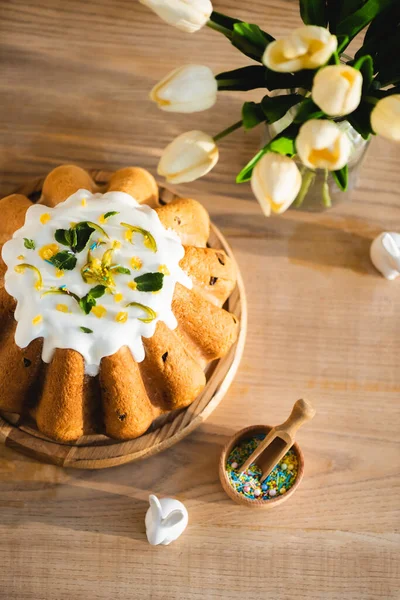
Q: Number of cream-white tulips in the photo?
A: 8